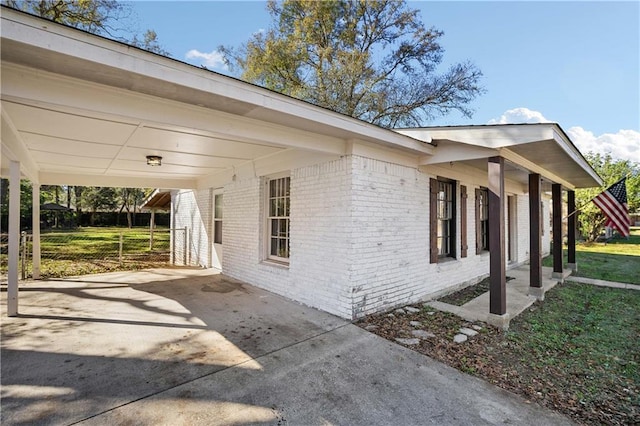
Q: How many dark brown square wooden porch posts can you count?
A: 4